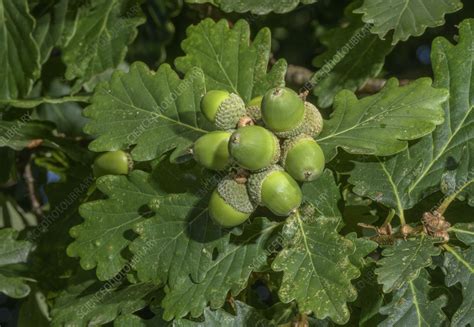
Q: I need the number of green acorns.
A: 9